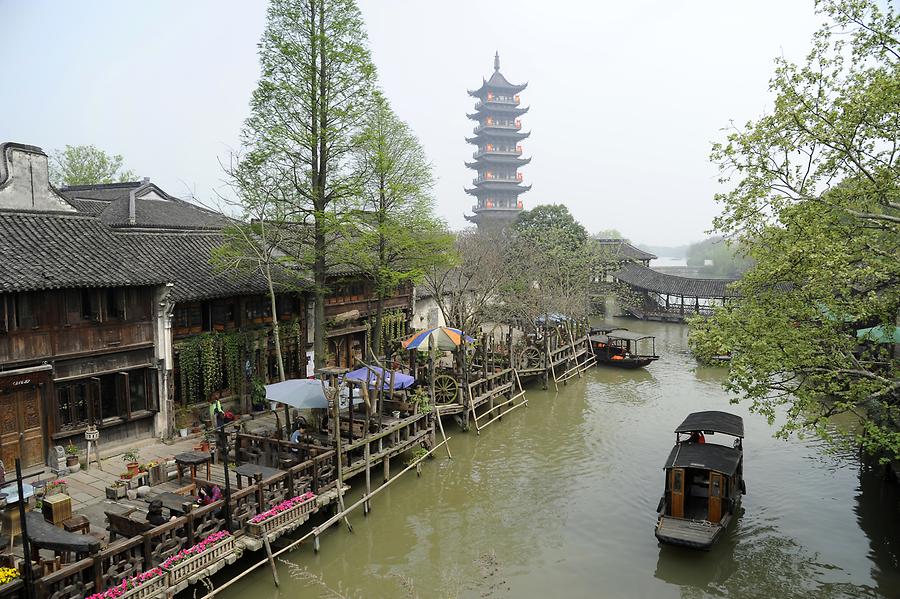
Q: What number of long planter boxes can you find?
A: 3